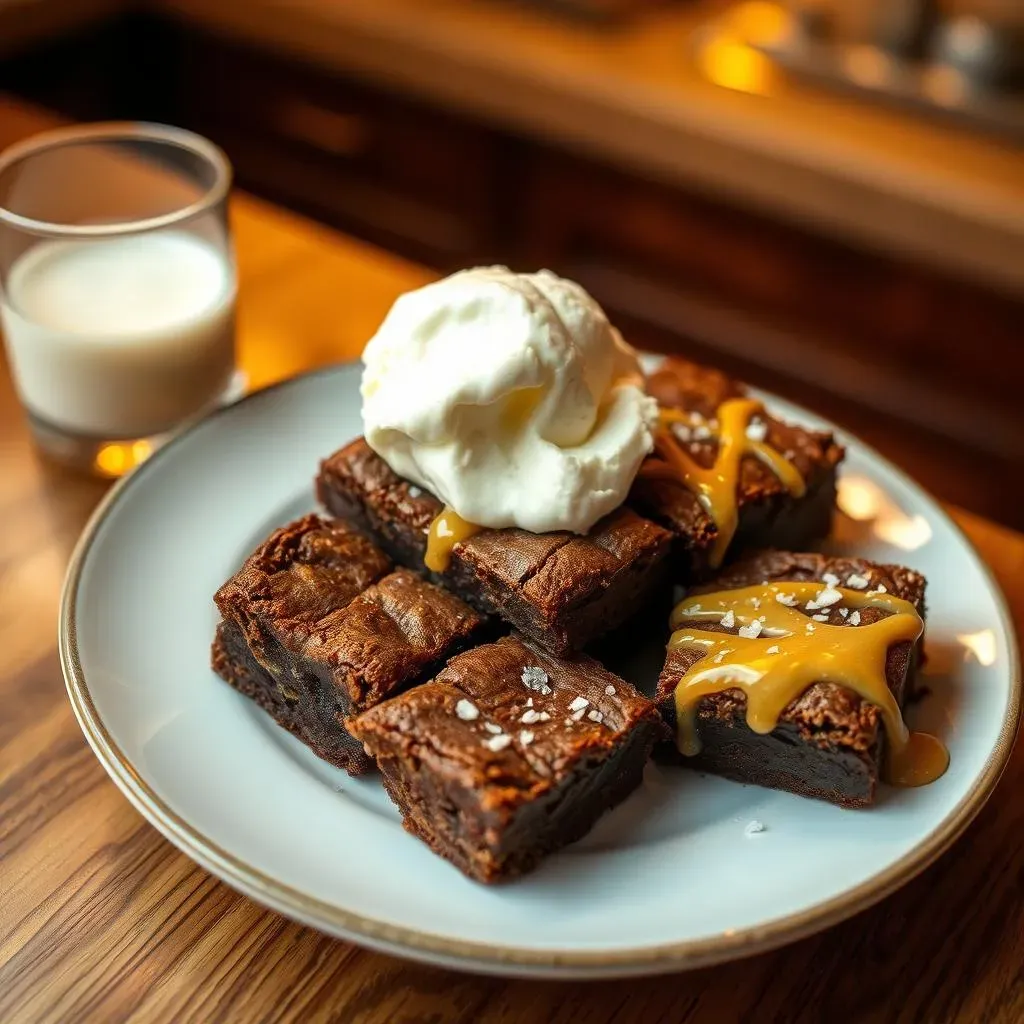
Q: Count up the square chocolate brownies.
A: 5